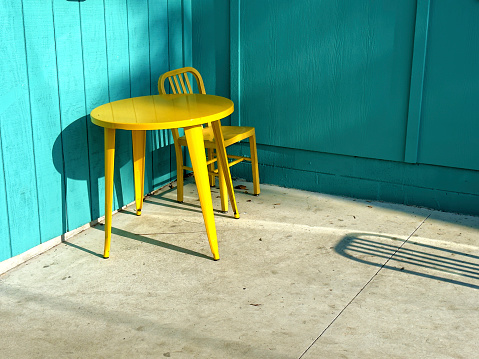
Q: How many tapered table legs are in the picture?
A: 4